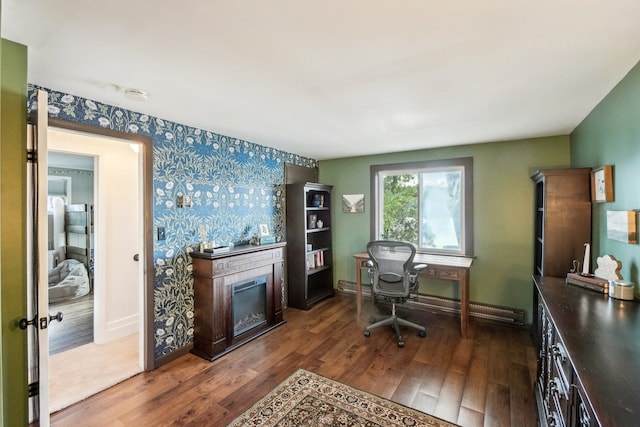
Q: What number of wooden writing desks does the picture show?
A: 1